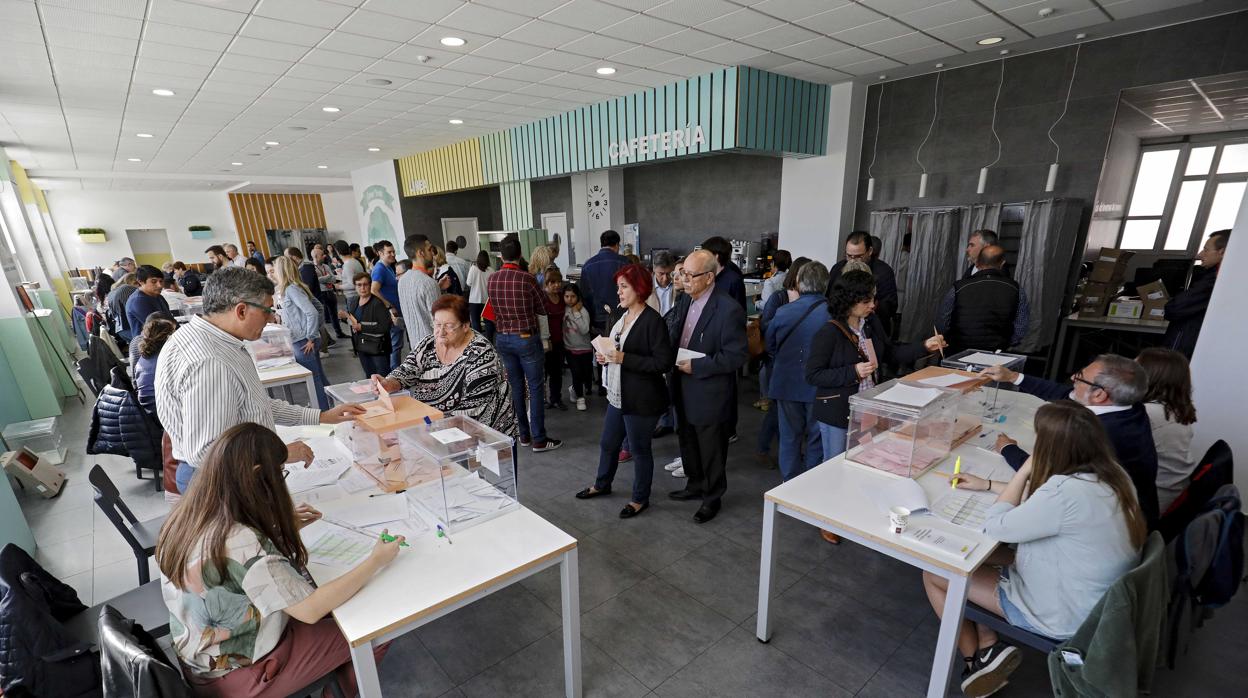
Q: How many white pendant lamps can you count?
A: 4